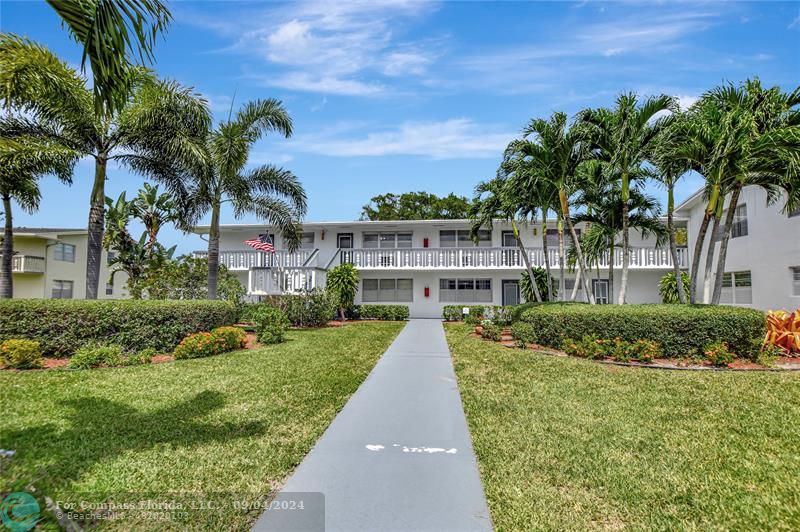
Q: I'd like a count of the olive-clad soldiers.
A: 0